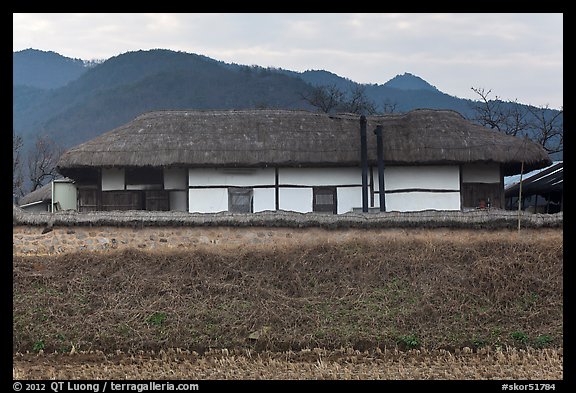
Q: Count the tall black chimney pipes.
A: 2